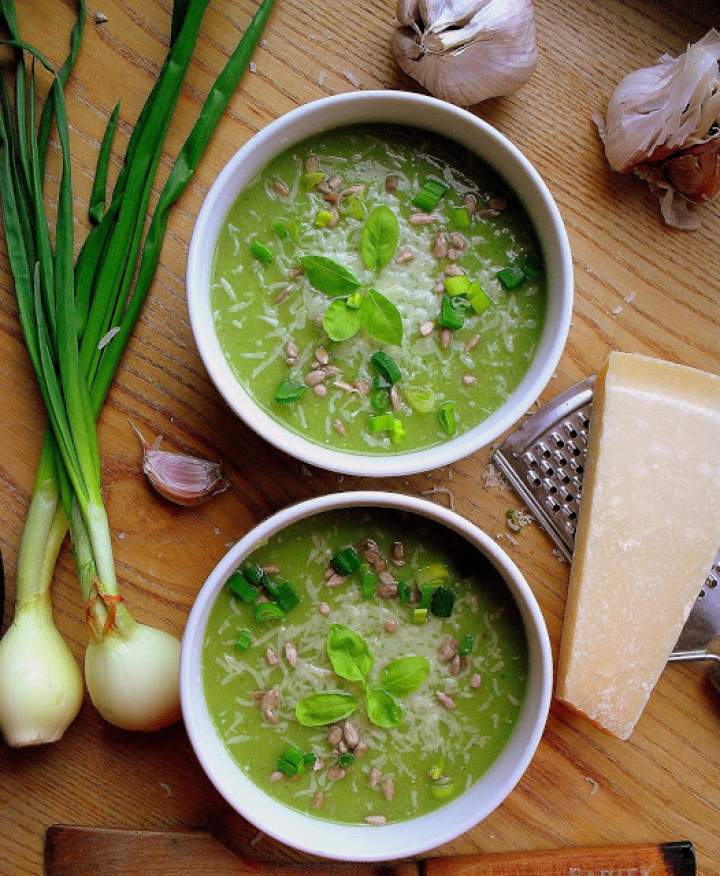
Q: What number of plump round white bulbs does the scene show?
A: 2